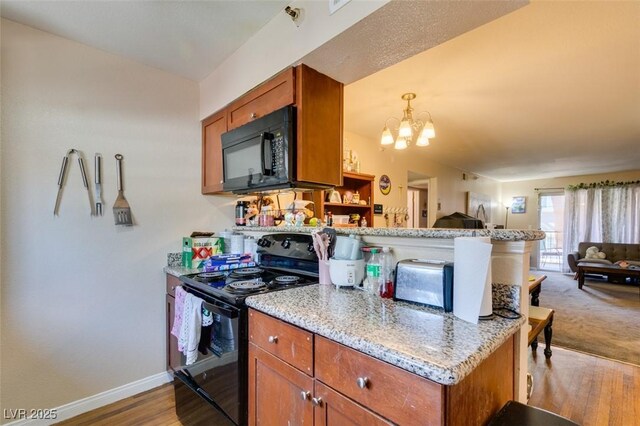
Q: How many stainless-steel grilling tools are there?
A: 3